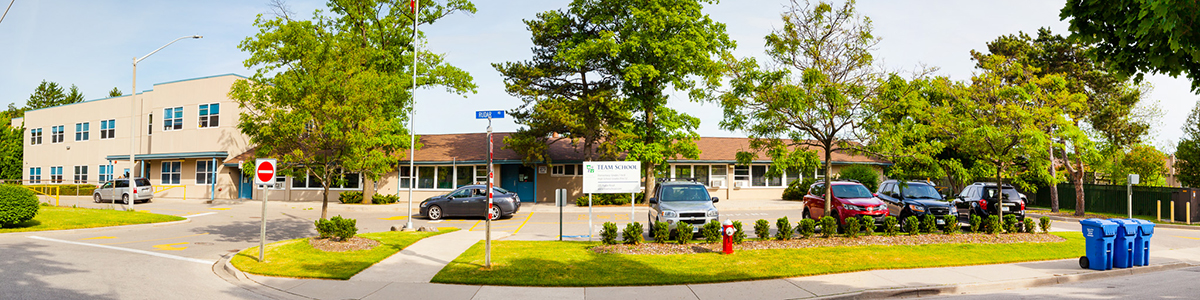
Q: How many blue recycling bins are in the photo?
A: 3